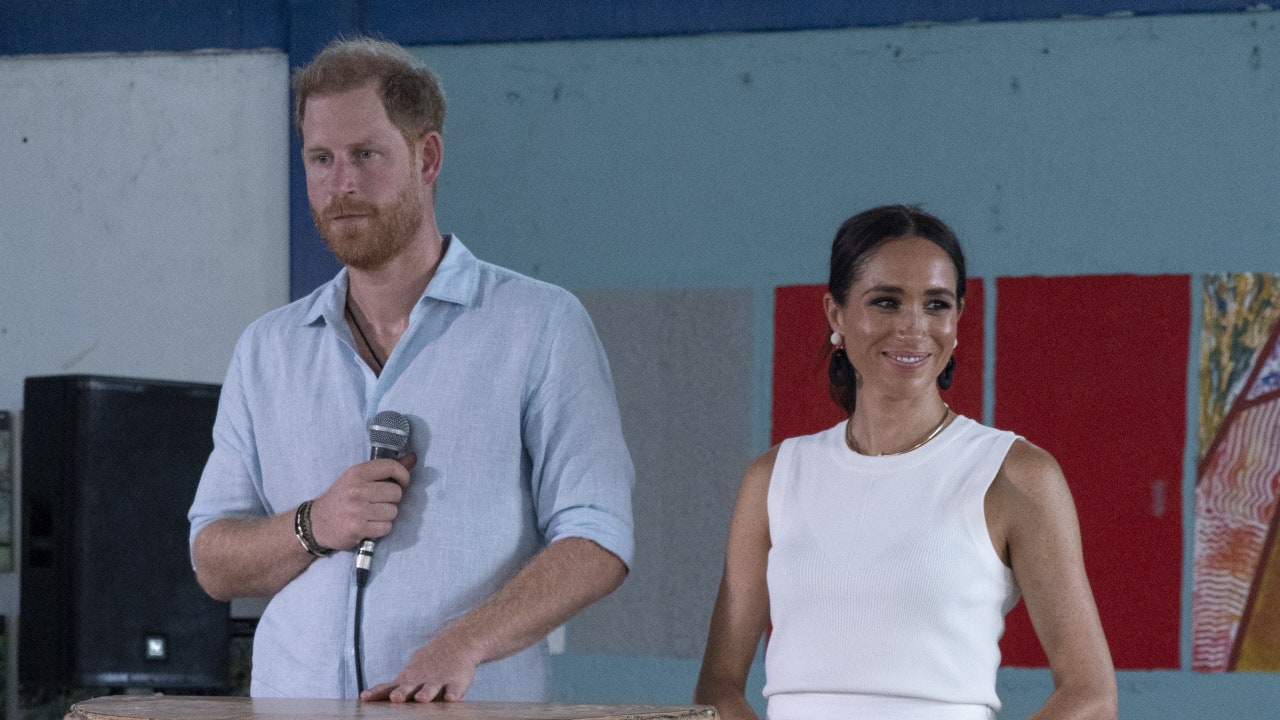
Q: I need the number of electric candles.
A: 0